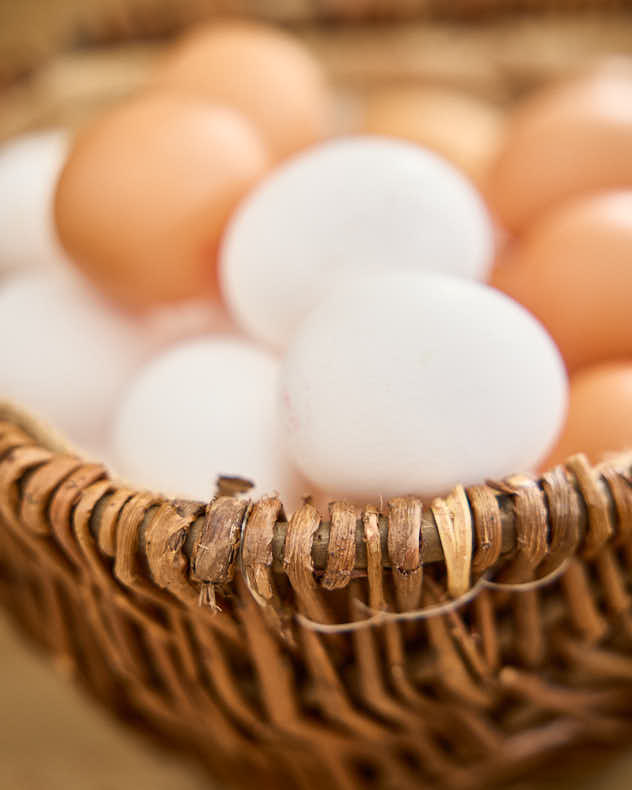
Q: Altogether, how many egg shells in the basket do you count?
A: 11